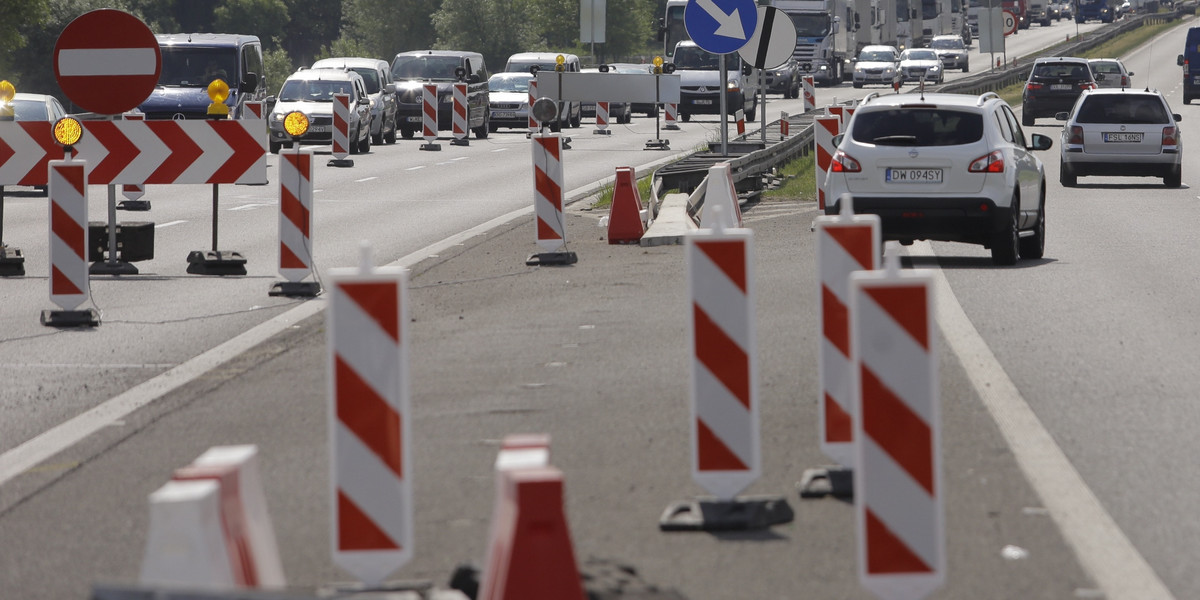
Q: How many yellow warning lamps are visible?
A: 6